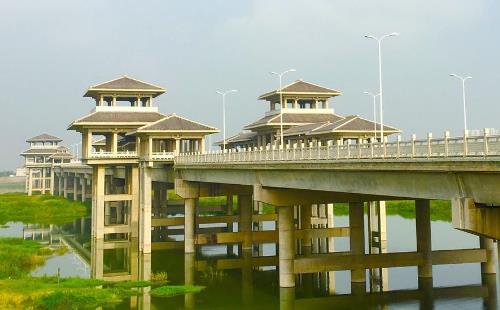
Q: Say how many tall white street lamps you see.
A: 5